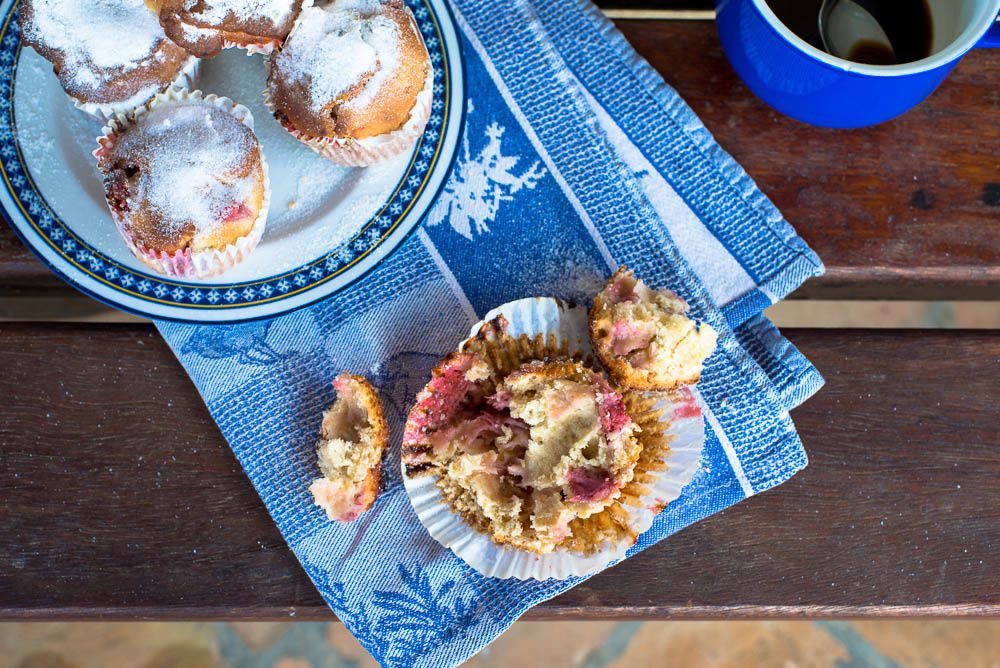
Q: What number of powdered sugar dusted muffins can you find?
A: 4